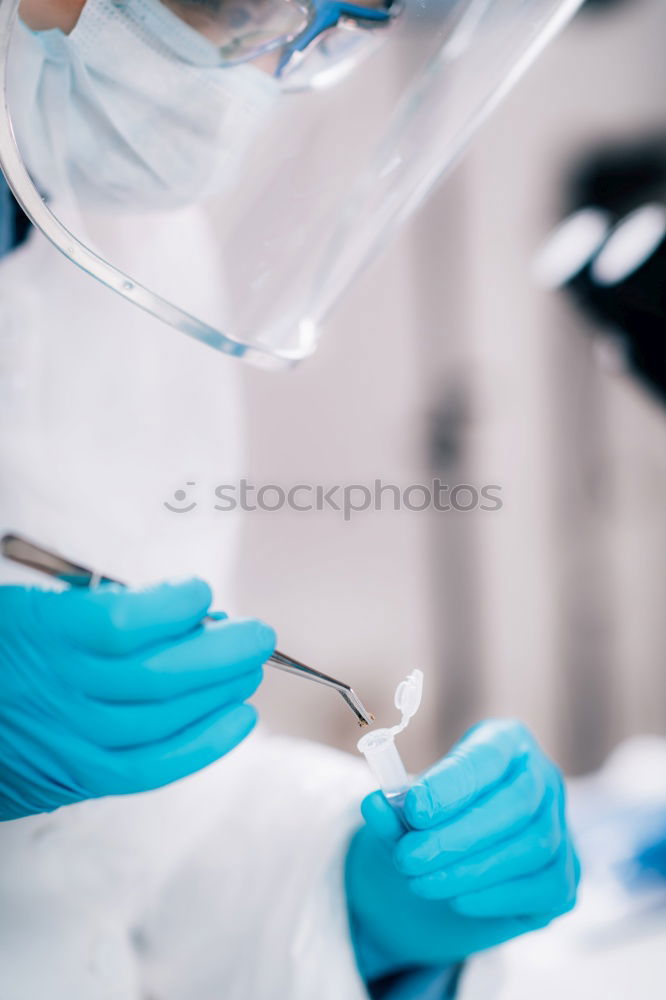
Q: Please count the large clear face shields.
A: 1